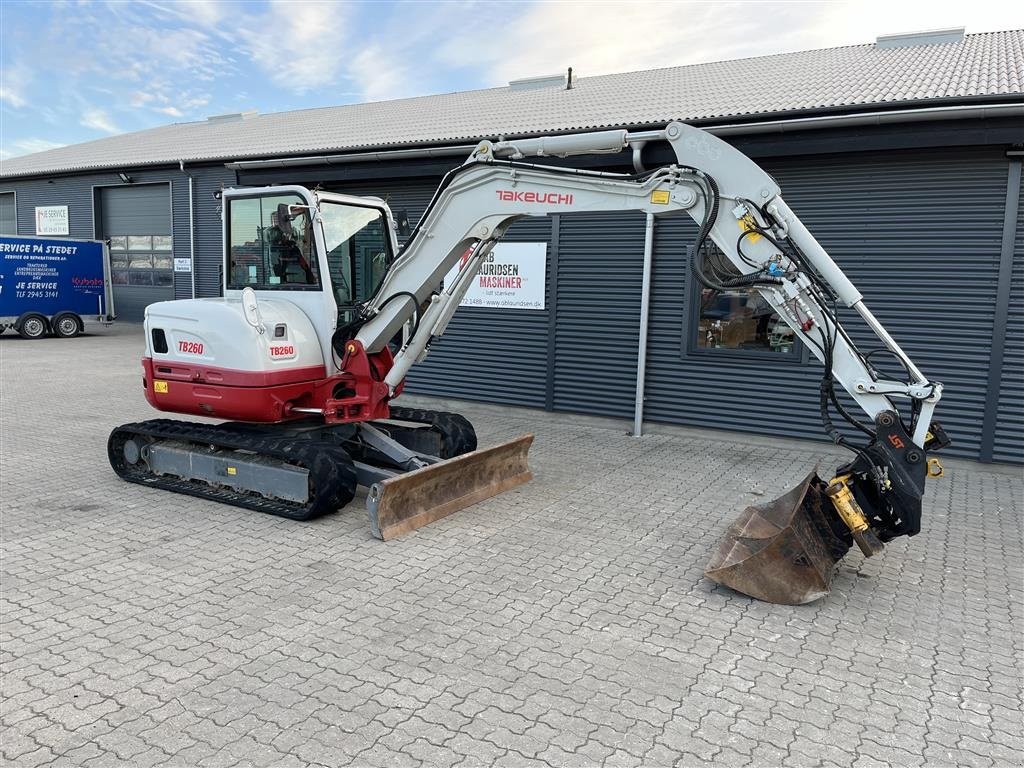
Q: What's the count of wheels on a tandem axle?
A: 2